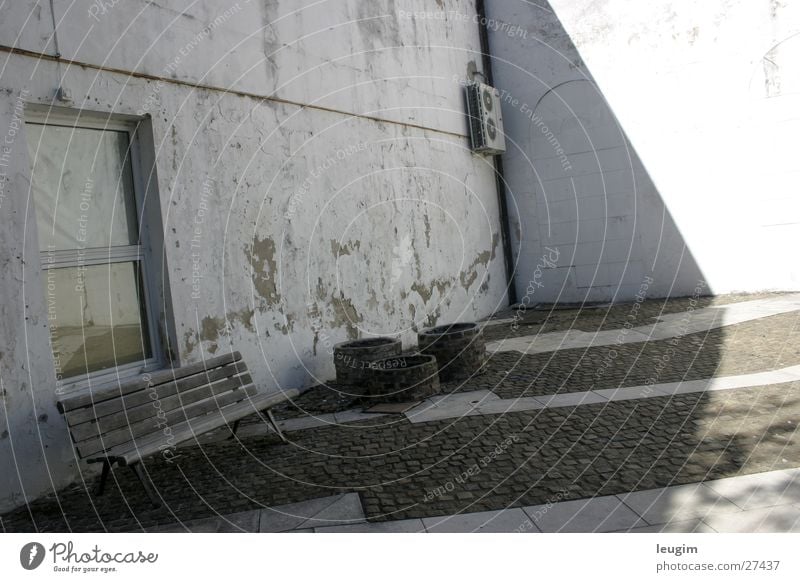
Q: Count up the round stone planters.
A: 3